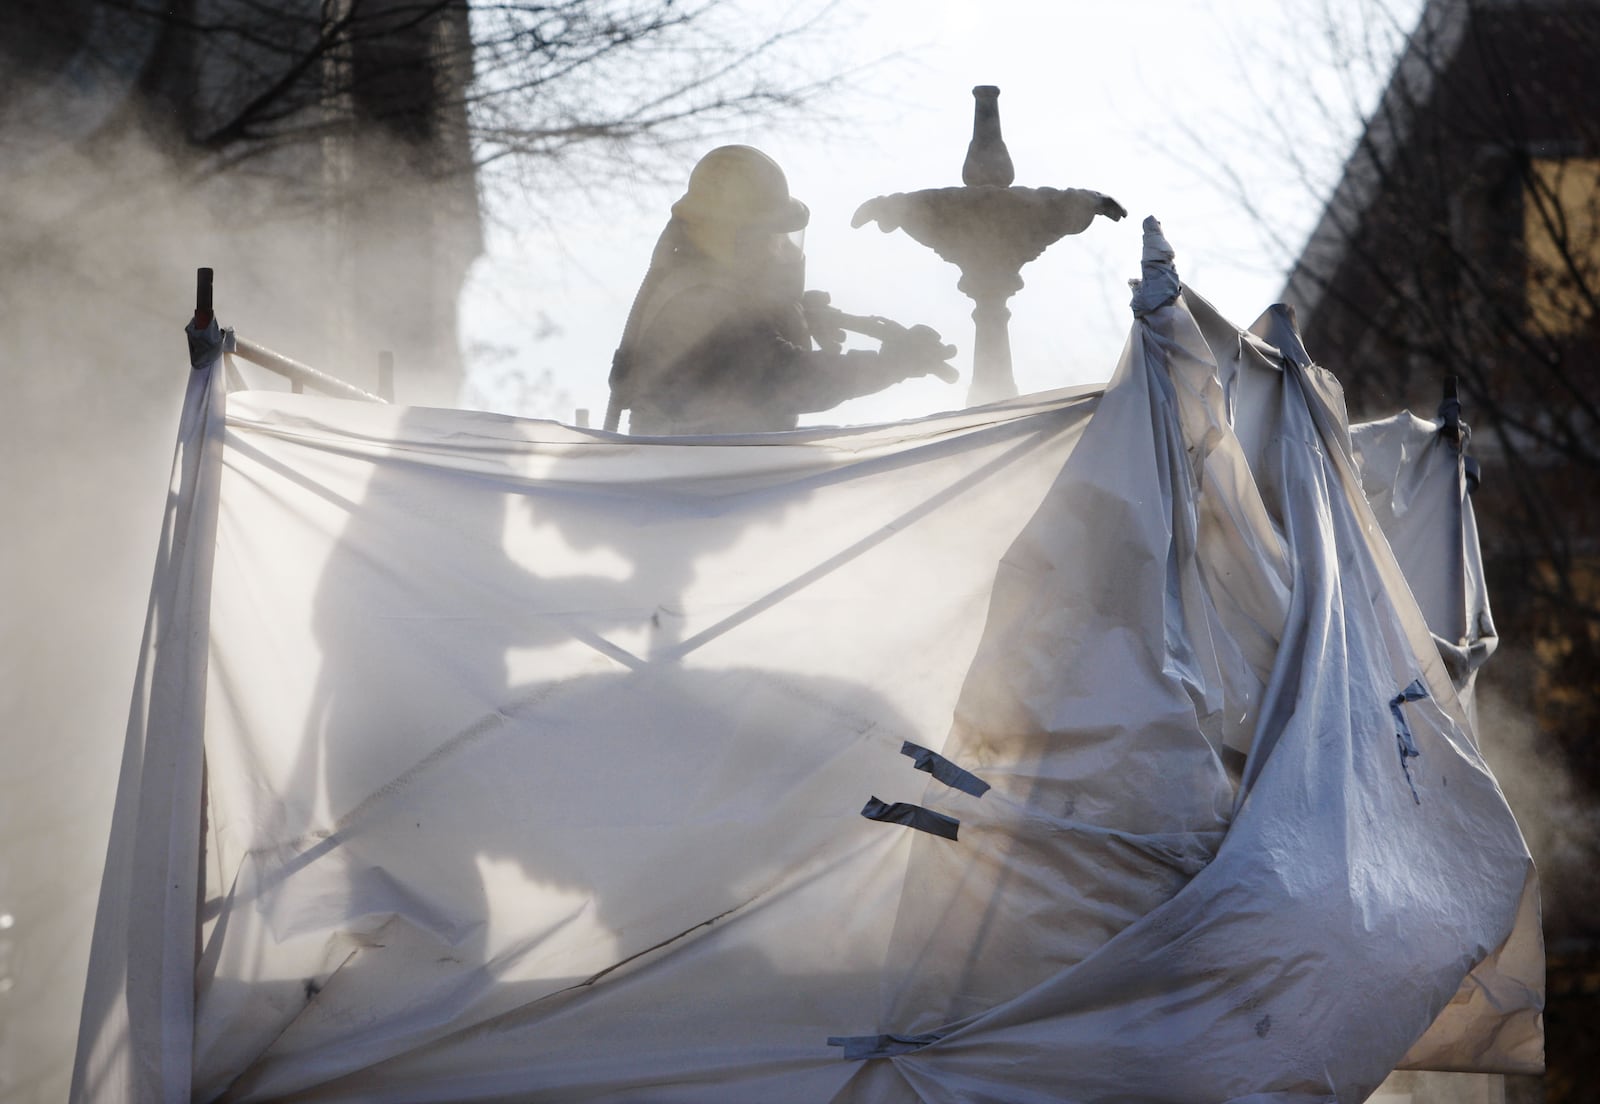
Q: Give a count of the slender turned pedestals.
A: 1